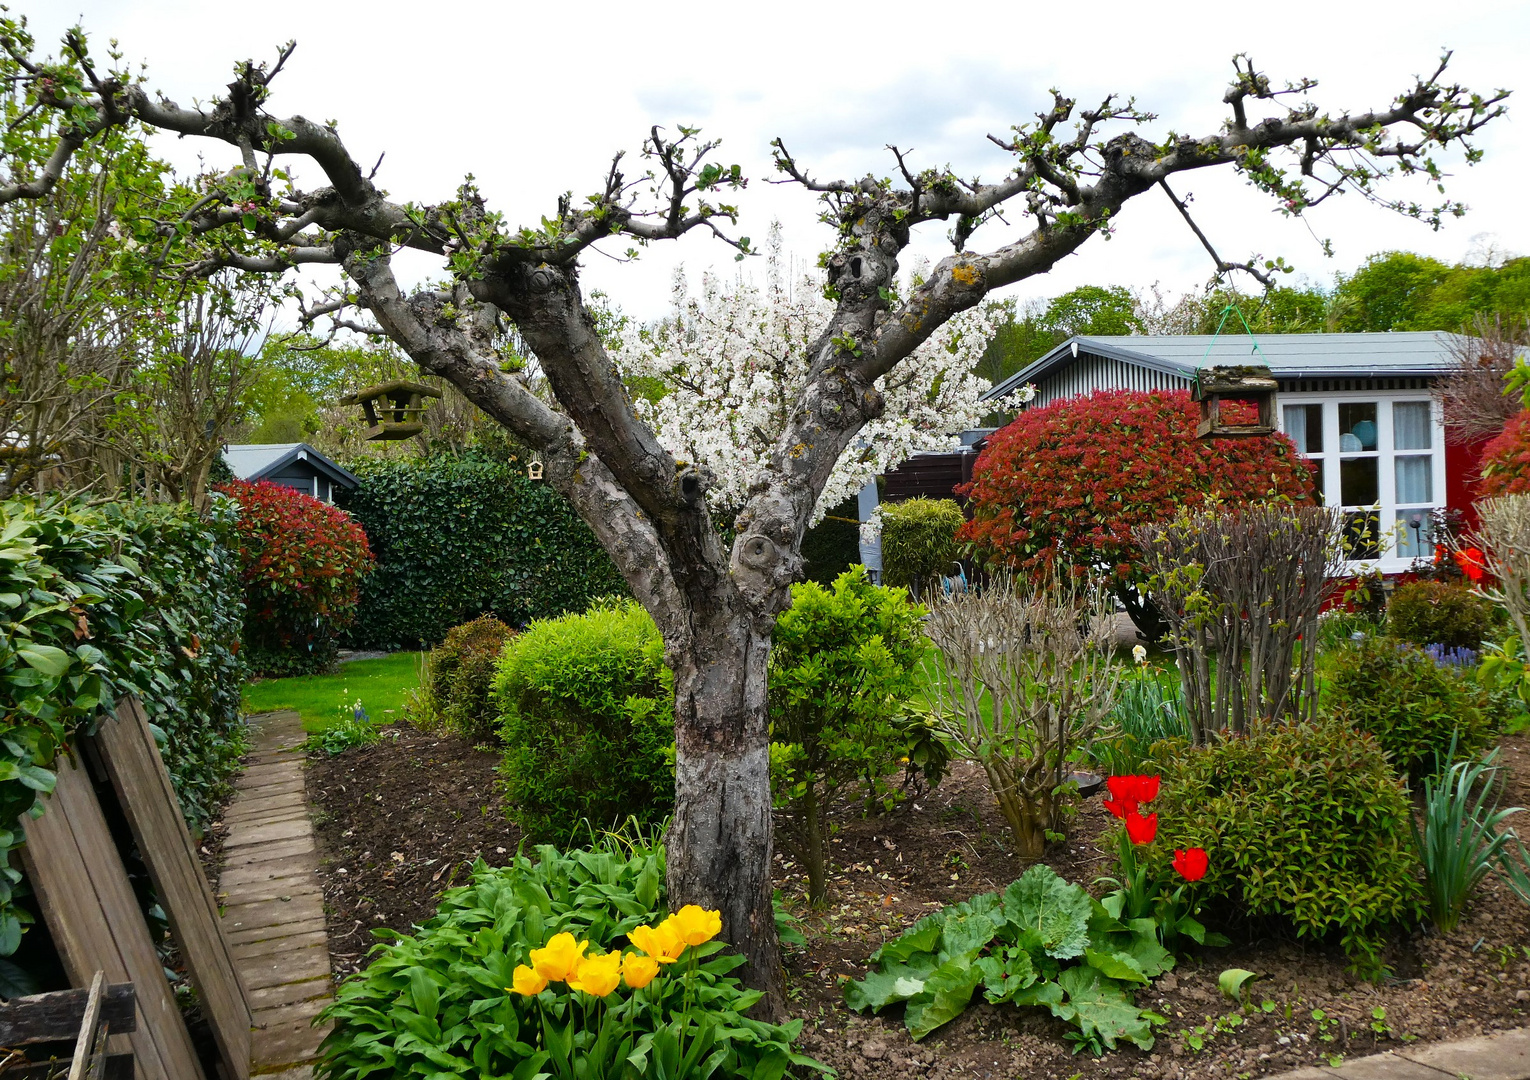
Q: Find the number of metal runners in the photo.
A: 0